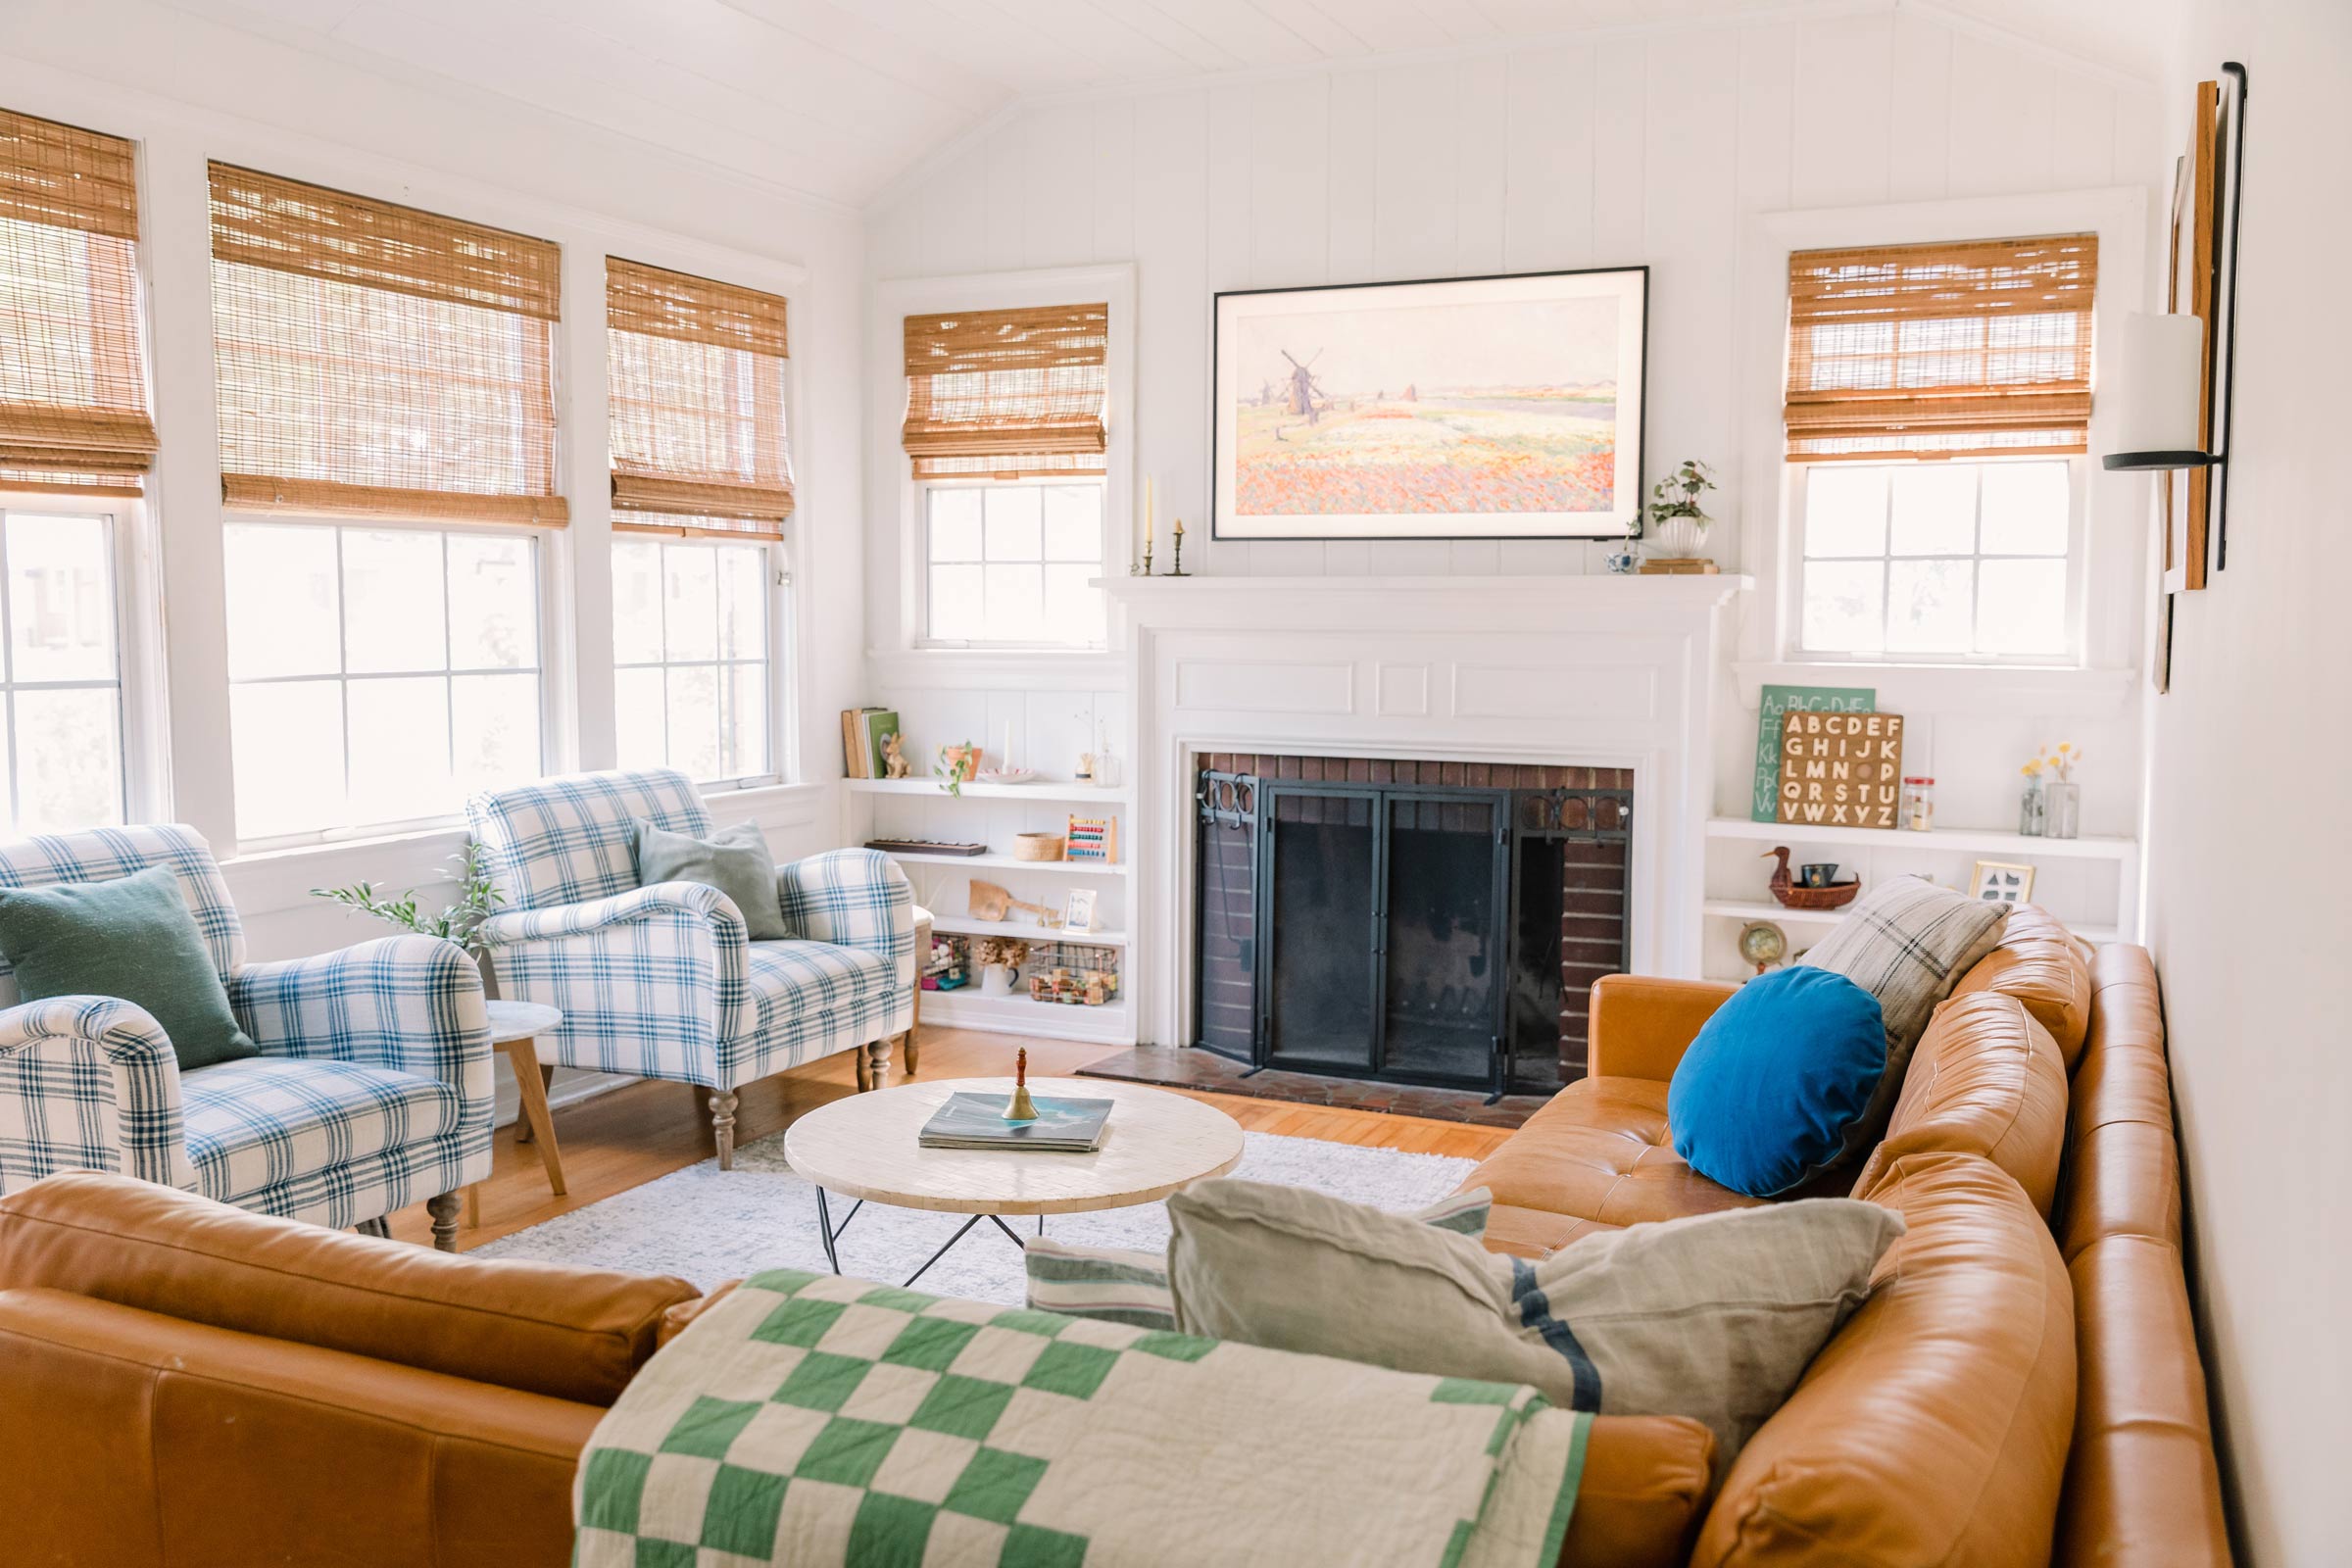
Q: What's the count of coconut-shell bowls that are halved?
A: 0